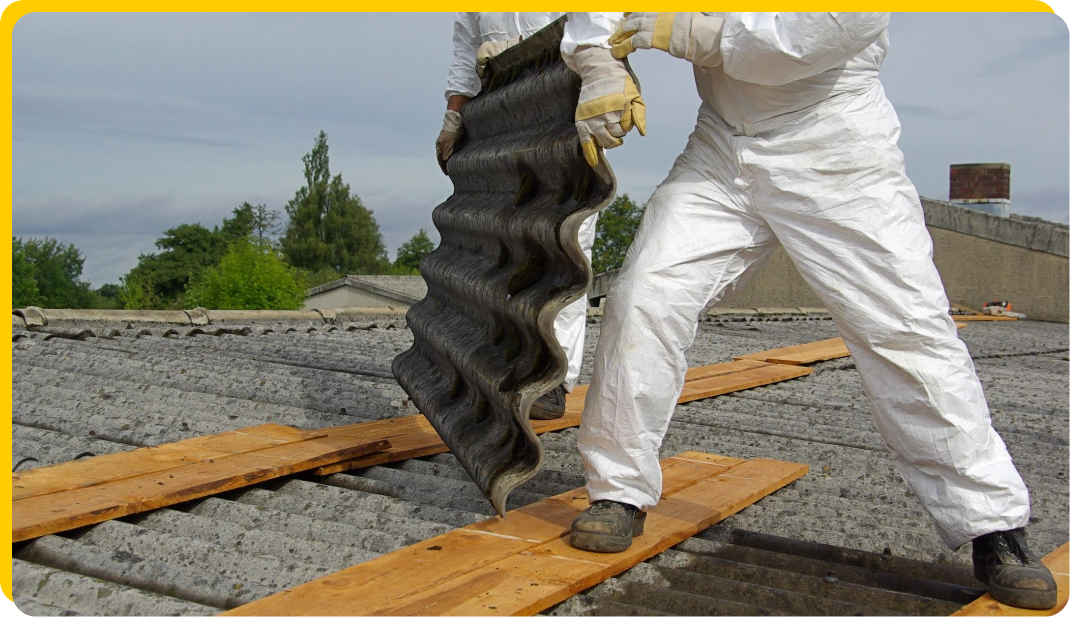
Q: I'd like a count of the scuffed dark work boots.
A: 3